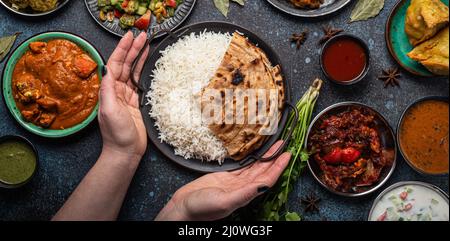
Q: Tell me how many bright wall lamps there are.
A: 0